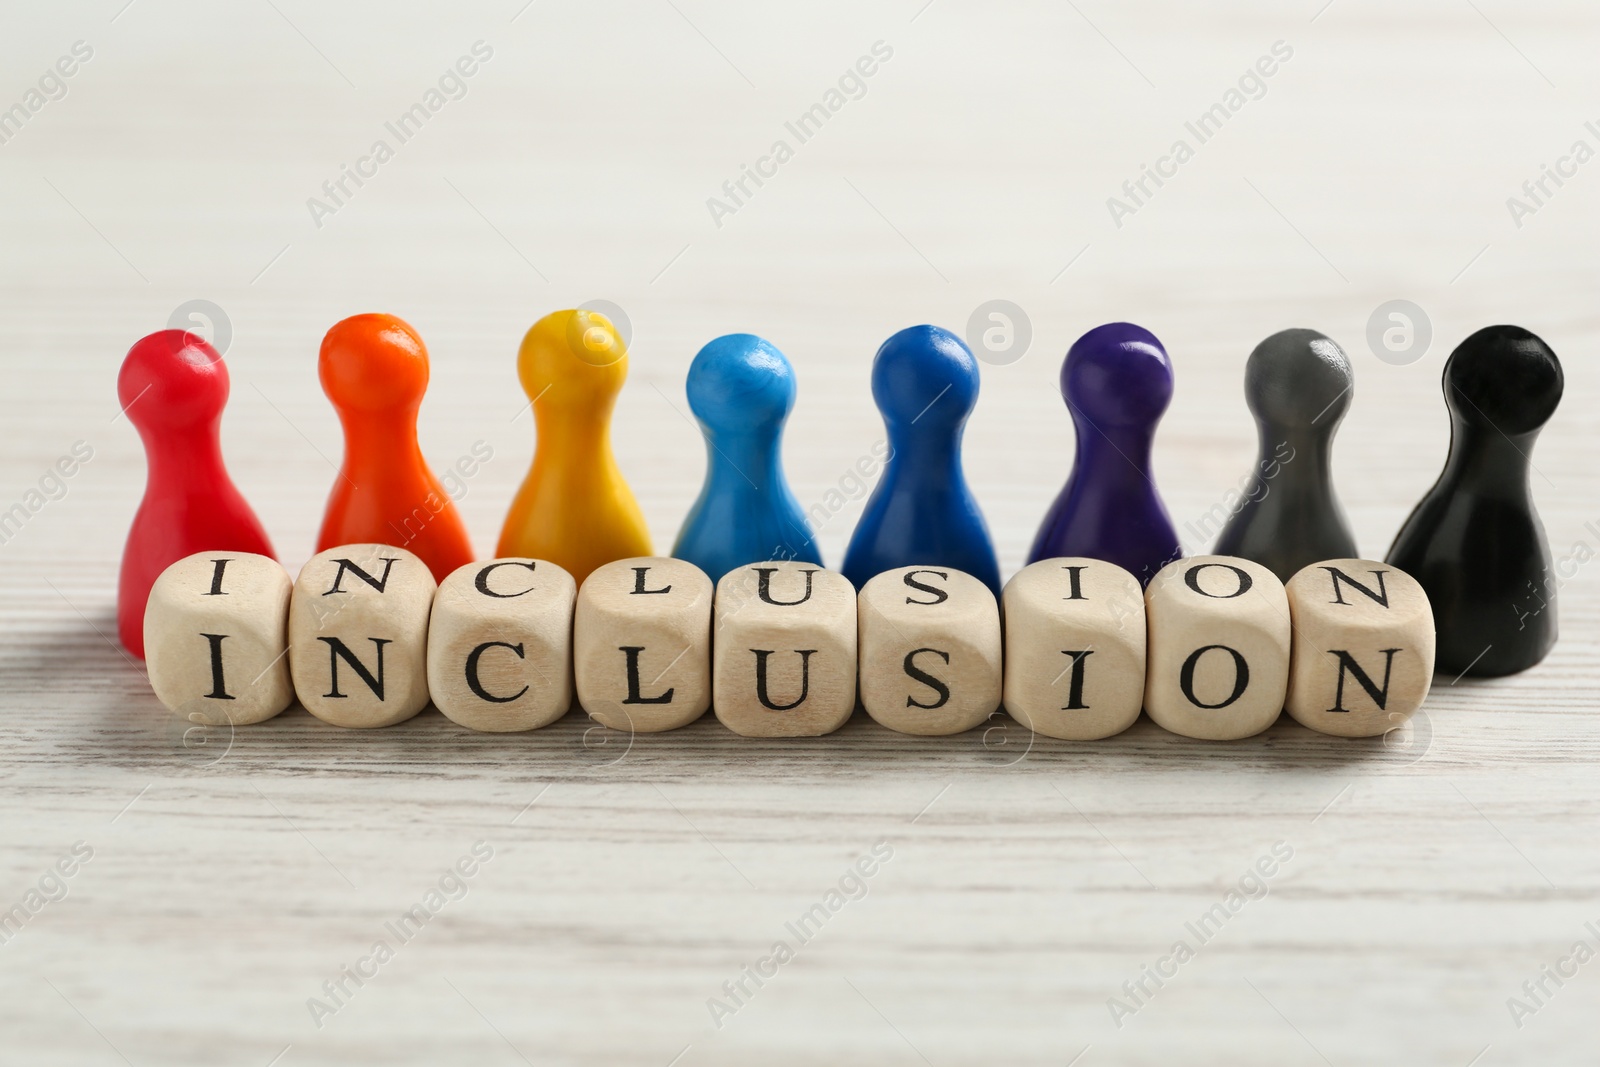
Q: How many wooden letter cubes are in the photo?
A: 9